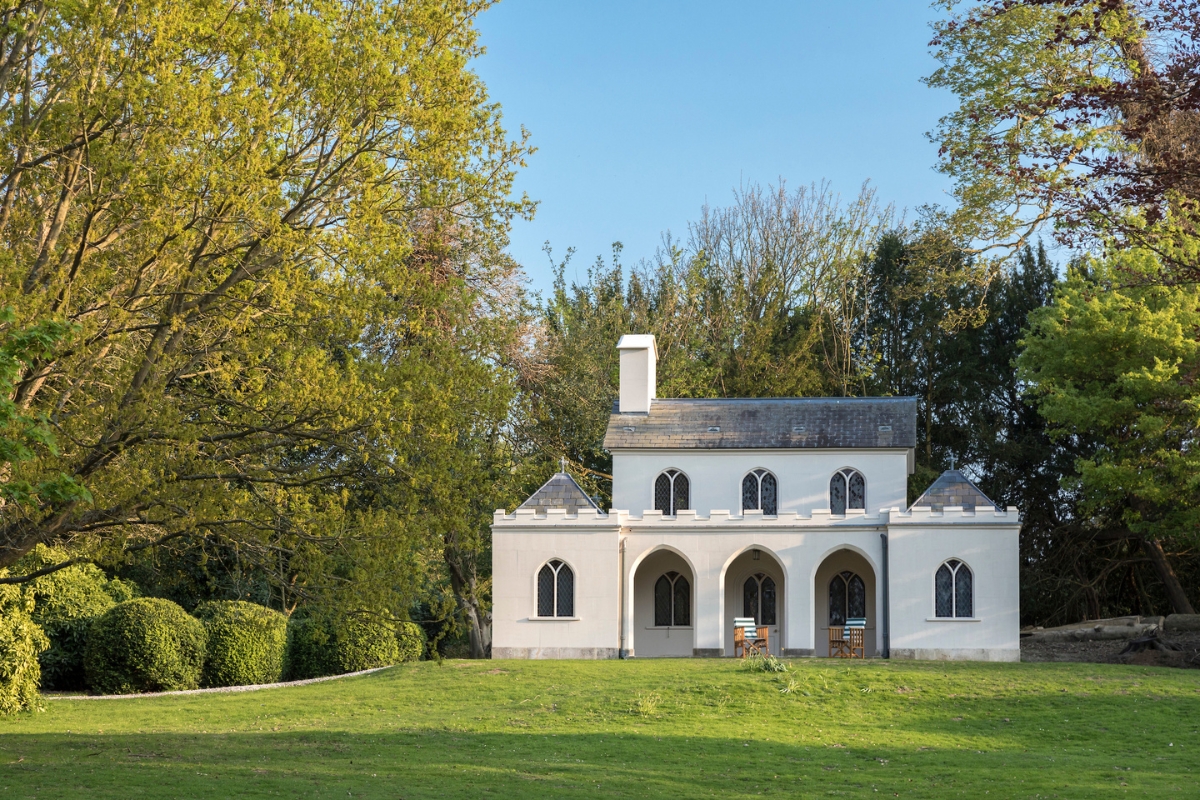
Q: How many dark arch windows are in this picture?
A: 8